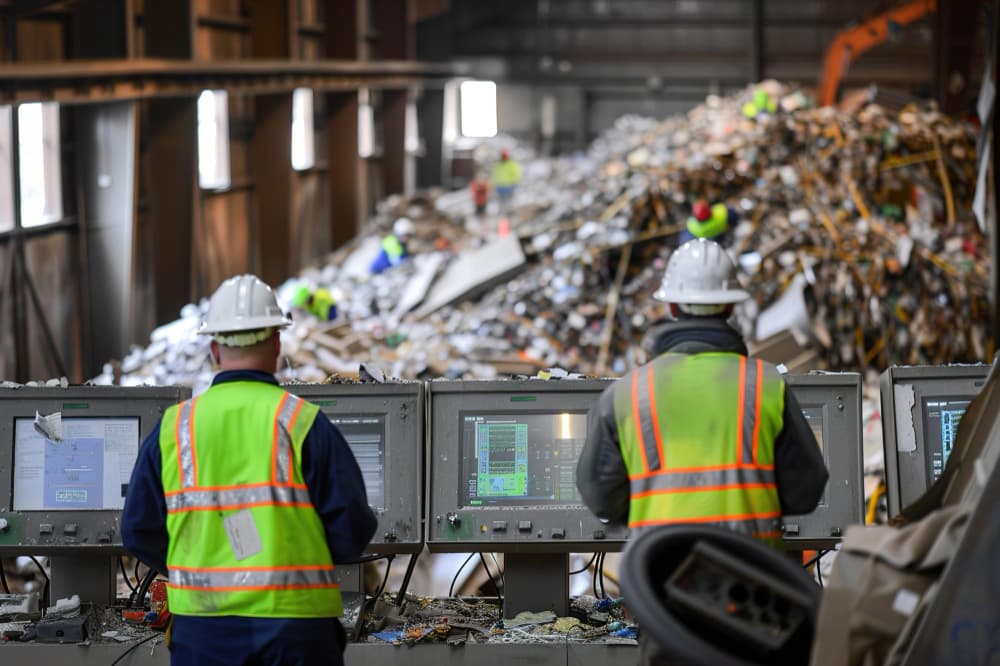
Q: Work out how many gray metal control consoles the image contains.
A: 5